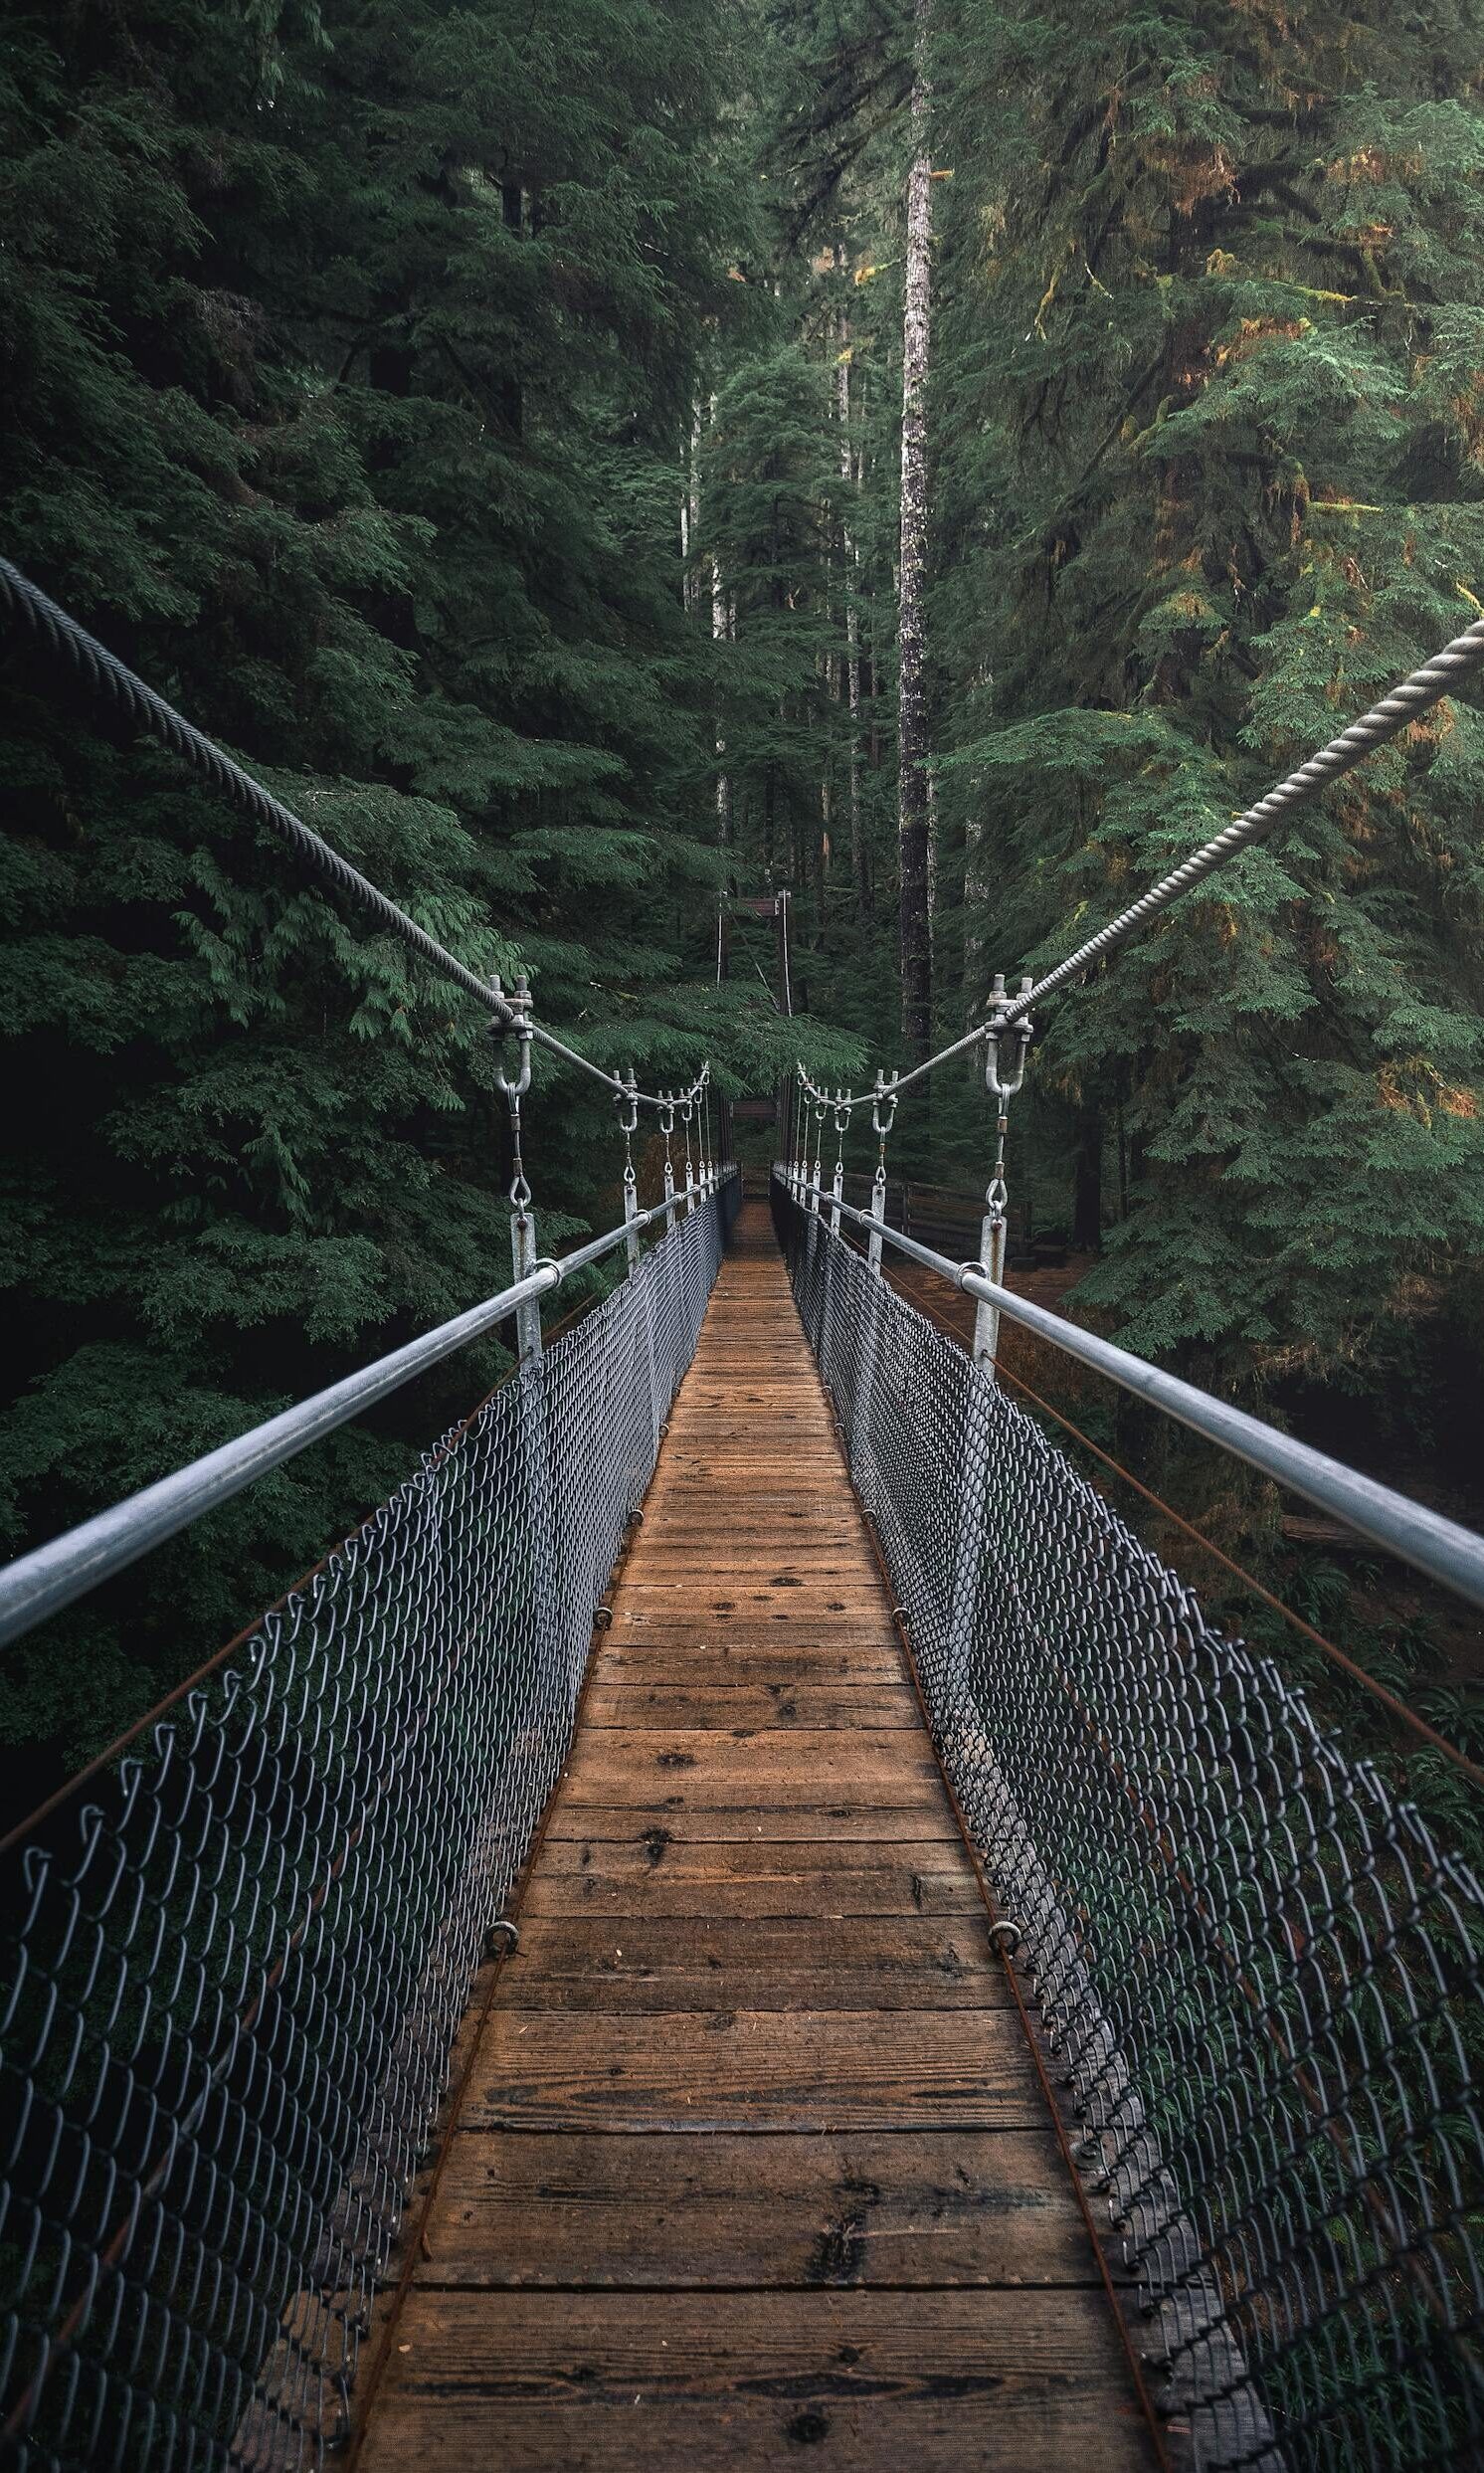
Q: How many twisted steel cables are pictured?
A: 2